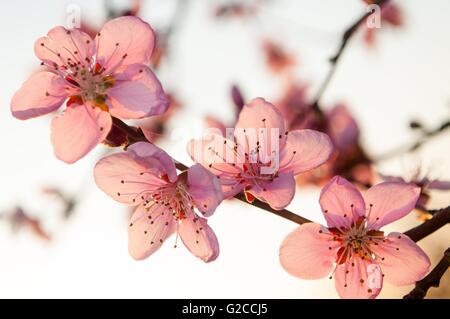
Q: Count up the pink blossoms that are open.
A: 4